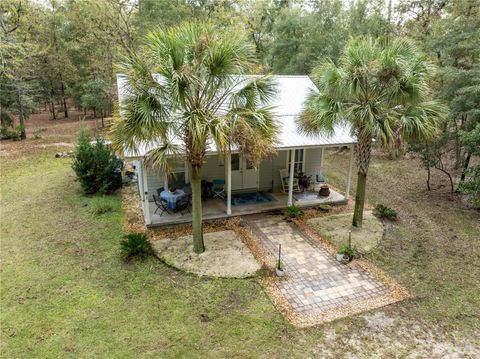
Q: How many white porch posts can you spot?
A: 4